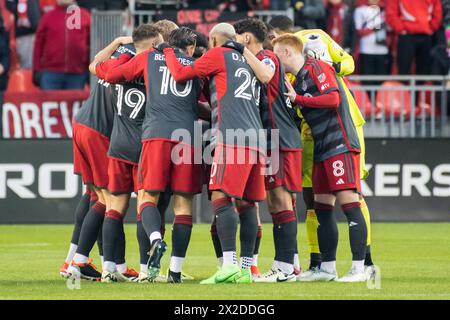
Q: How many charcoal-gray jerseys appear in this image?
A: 6